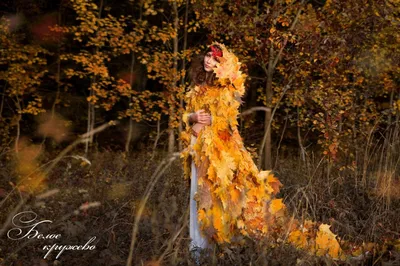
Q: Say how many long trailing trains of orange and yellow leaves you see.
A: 1